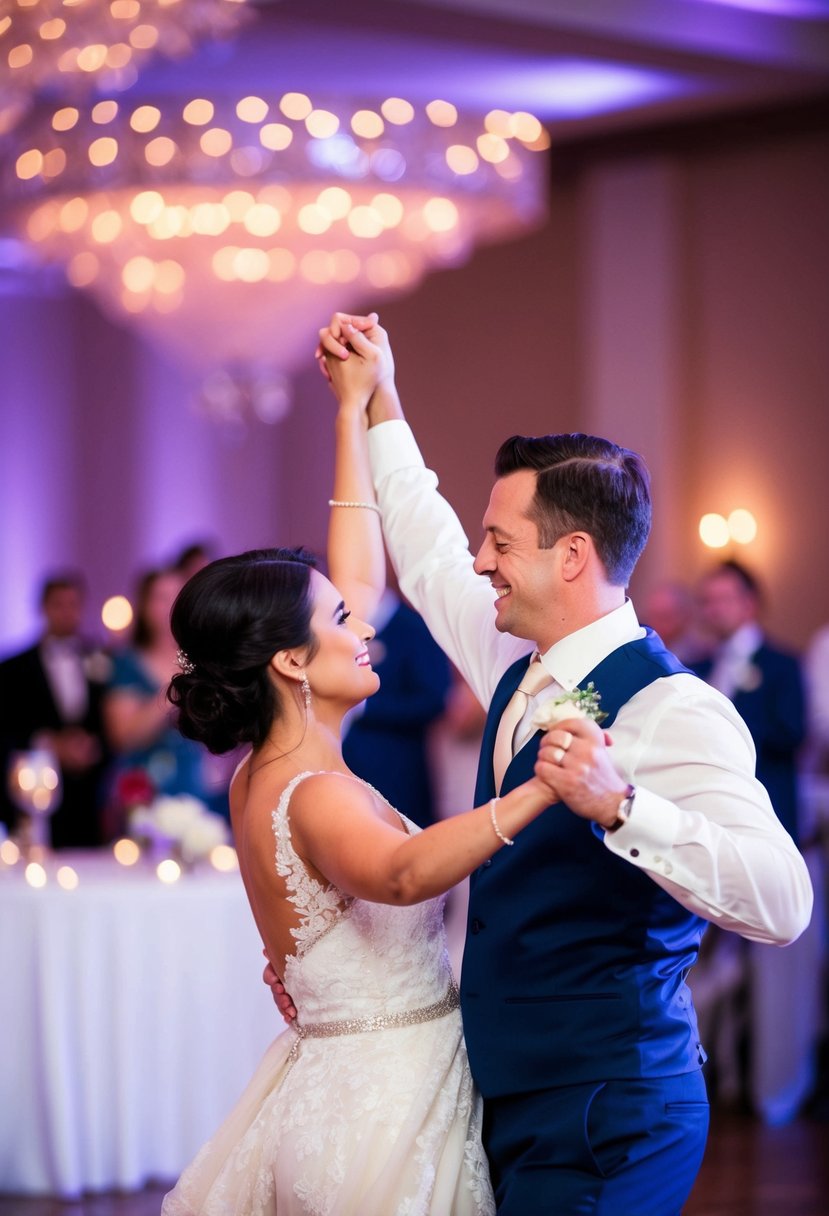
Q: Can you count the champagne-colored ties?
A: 1